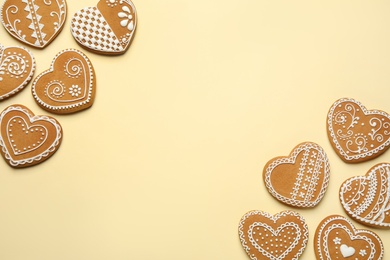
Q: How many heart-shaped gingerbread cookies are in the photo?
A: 10